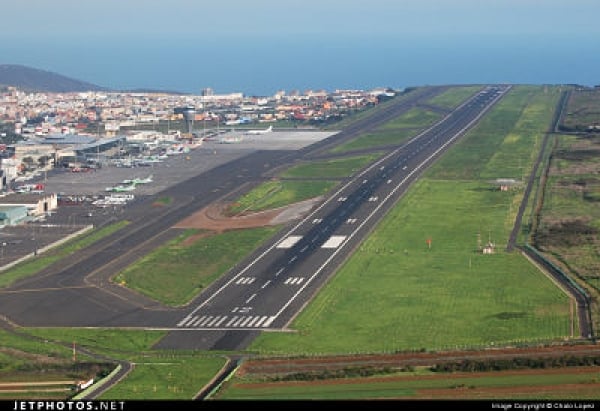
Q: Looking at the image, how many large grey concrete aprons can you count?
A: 1